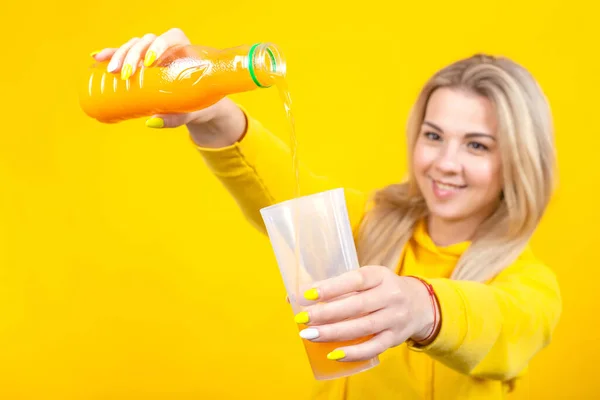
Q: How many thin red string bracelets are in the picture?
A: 1